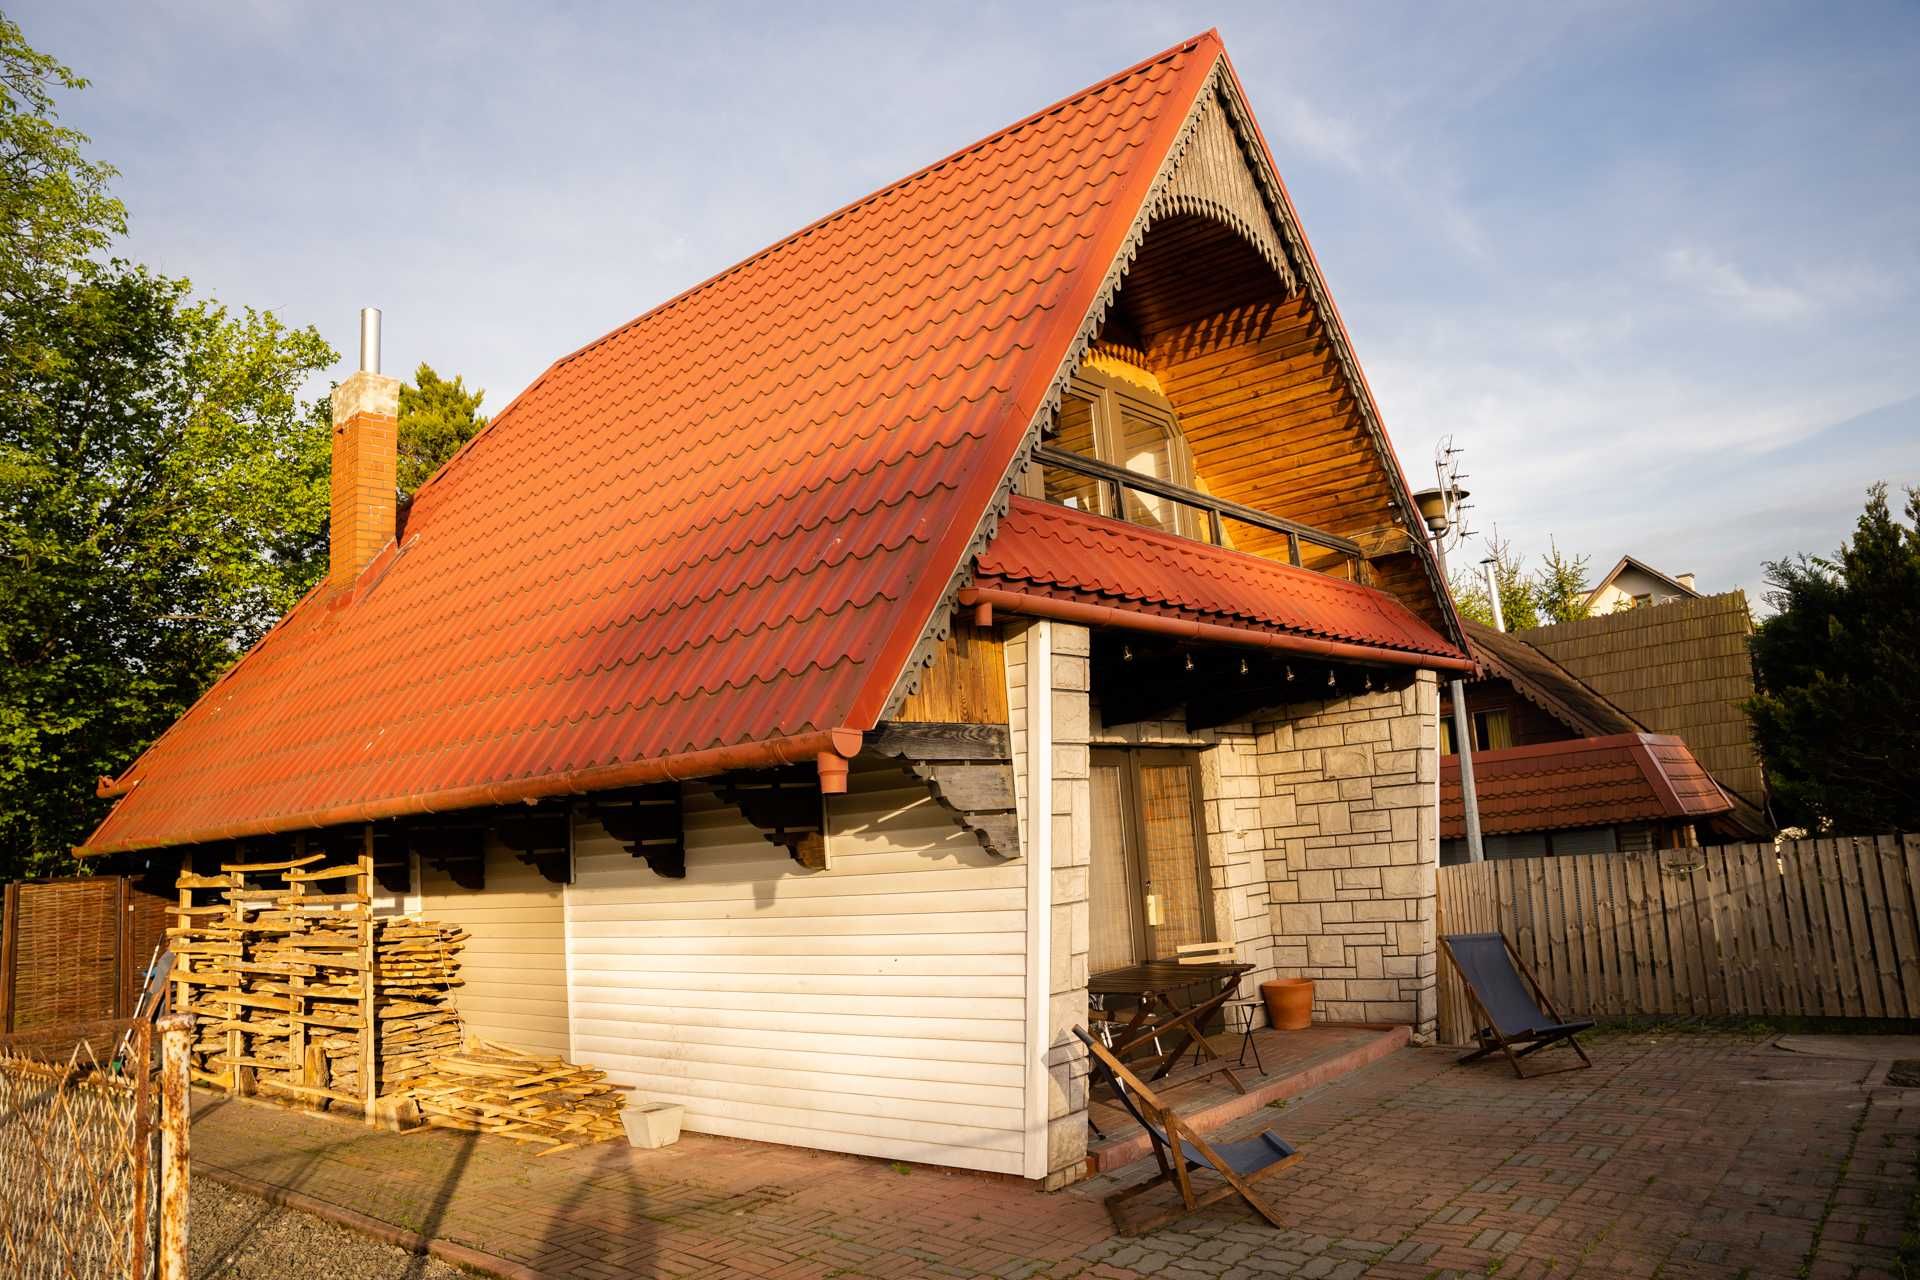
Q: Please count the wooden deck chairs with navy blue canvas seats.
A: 2